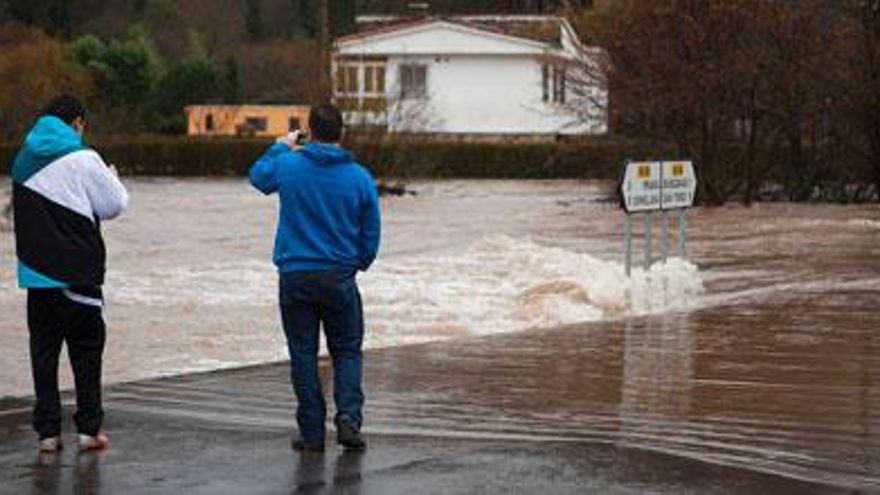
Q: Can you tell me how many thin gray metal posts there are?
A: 4